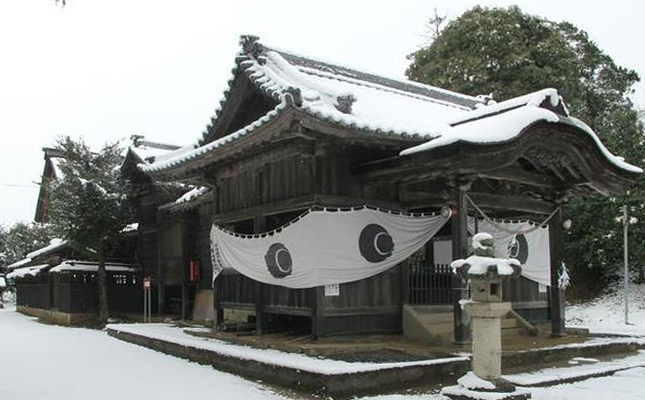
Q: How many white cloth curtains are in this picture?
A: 2